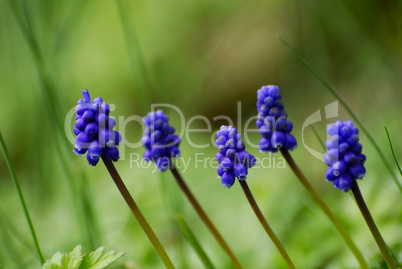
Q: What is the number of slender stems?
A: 5